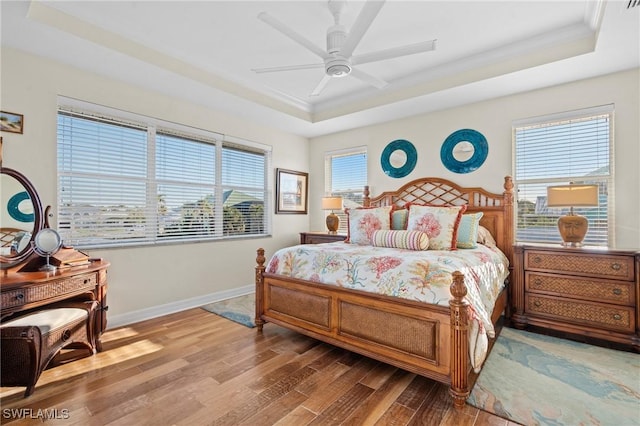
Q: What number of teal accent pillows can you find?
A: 2